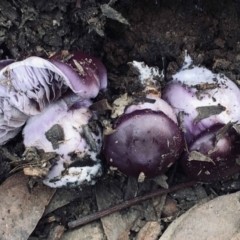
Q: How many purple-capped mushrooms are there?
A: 3